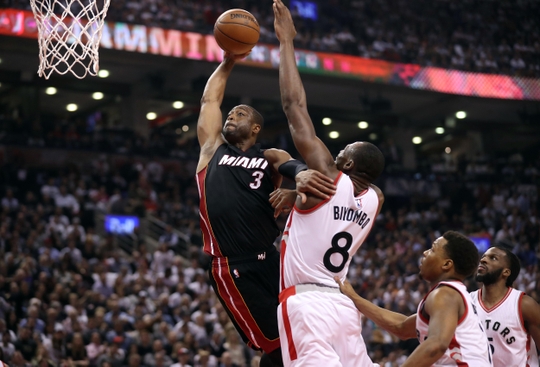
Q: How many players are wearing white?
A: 3